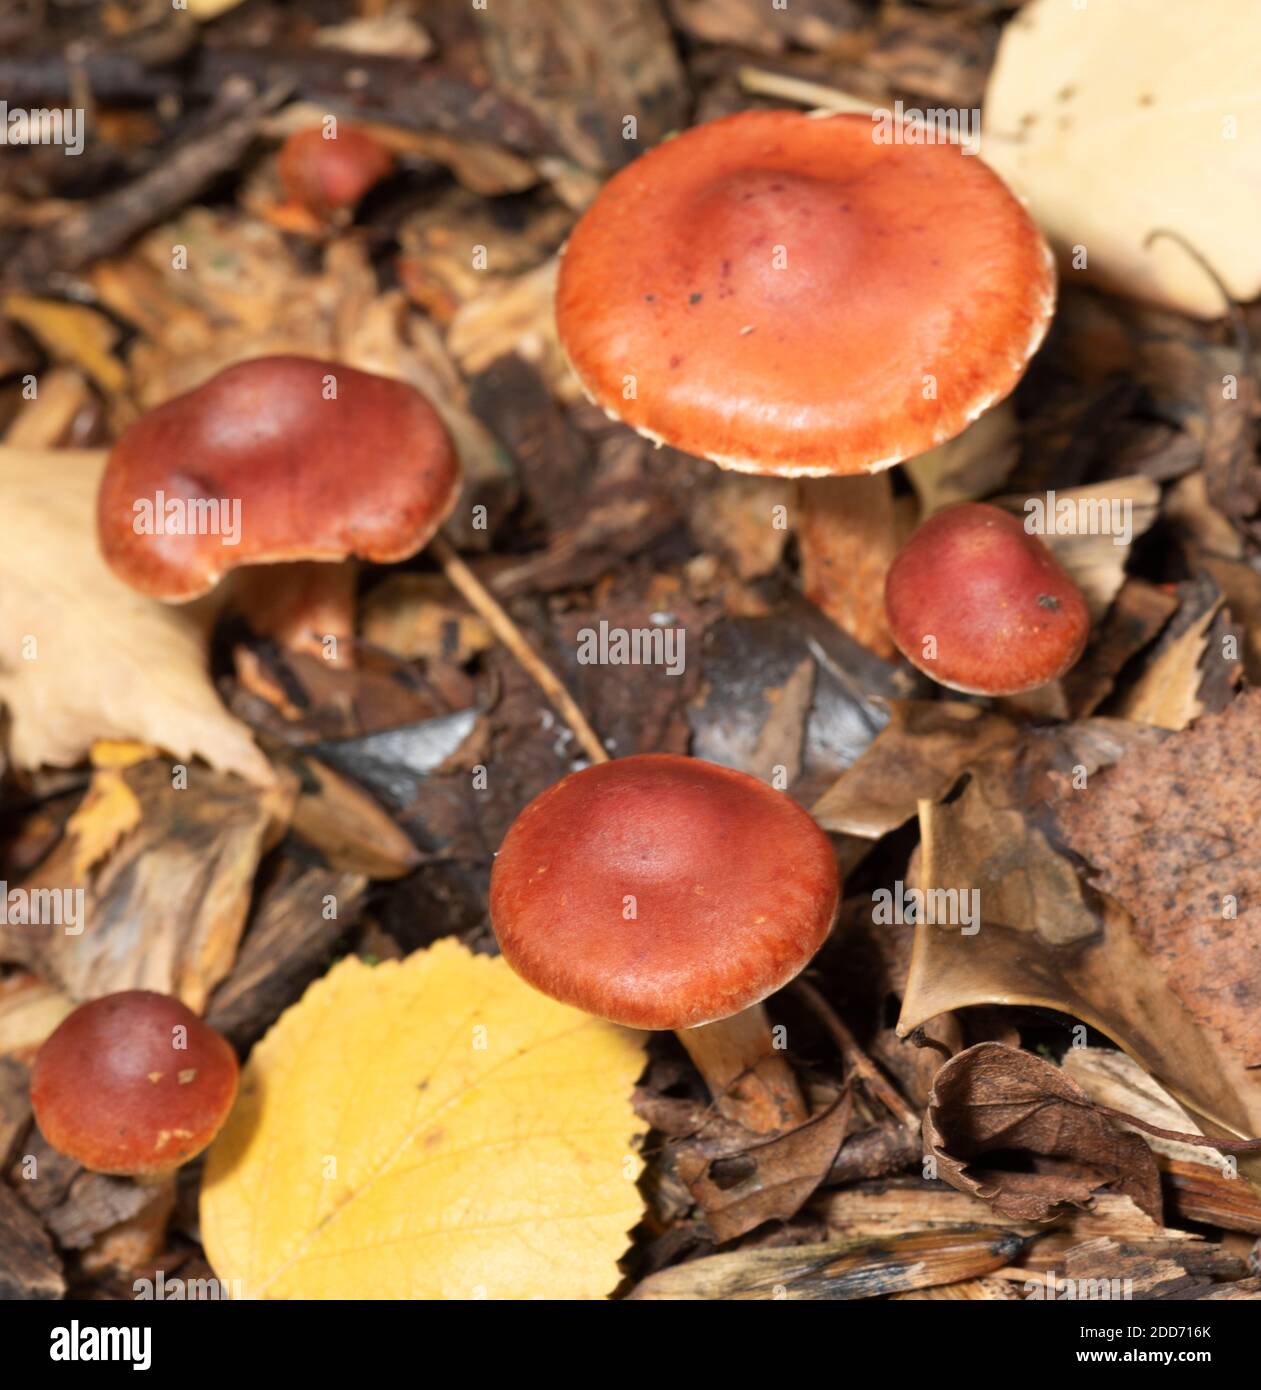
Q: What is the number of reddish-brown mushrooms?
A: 6